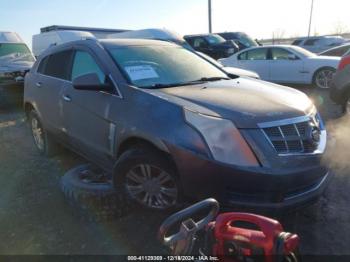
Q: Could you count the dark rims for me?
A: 1